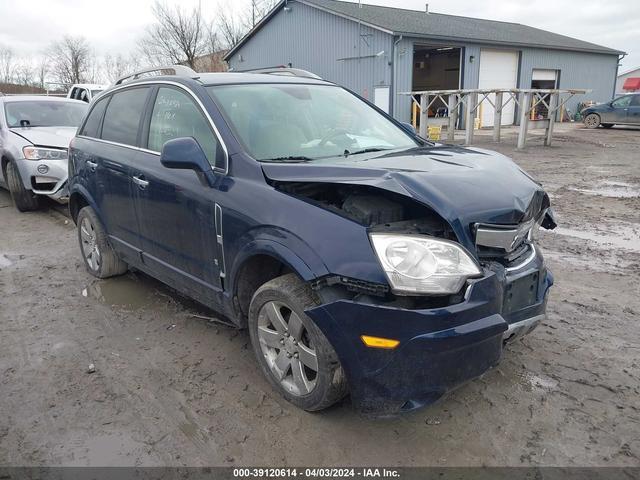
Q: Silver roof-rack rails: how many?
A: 2